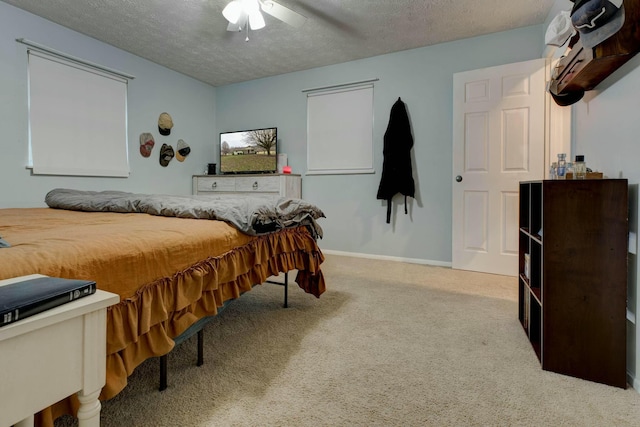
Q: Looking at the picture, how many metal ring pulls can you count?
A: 2